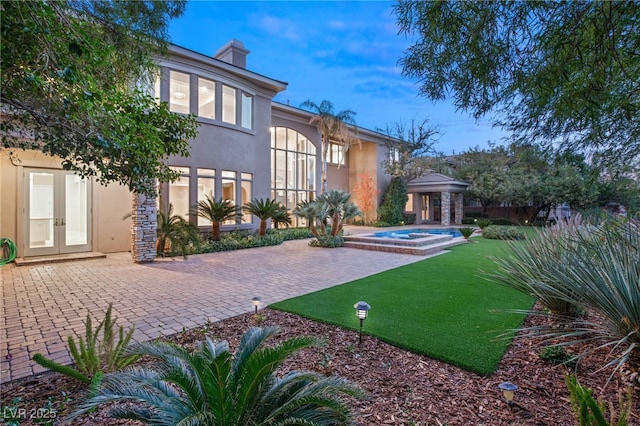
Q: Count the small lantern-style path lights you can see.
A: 3